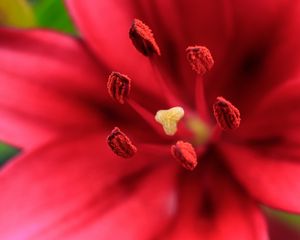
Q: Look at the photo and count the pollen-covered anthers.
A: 6